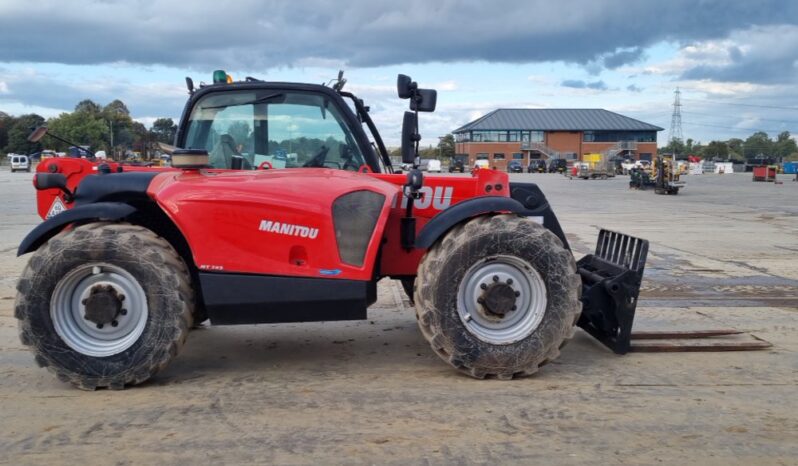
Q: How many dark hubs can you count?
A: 2